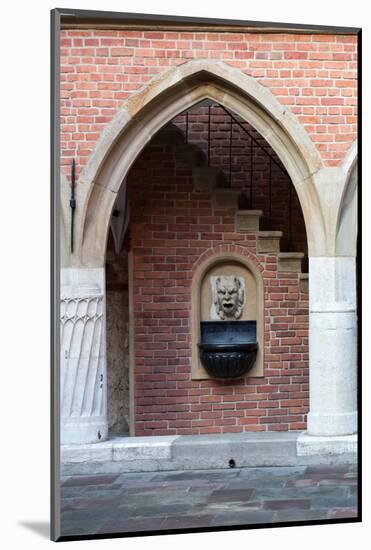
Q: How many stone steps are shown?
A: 8